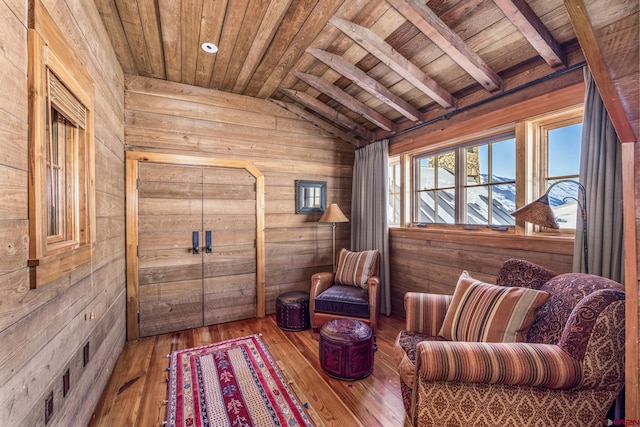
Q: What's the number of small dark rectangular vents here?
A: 3